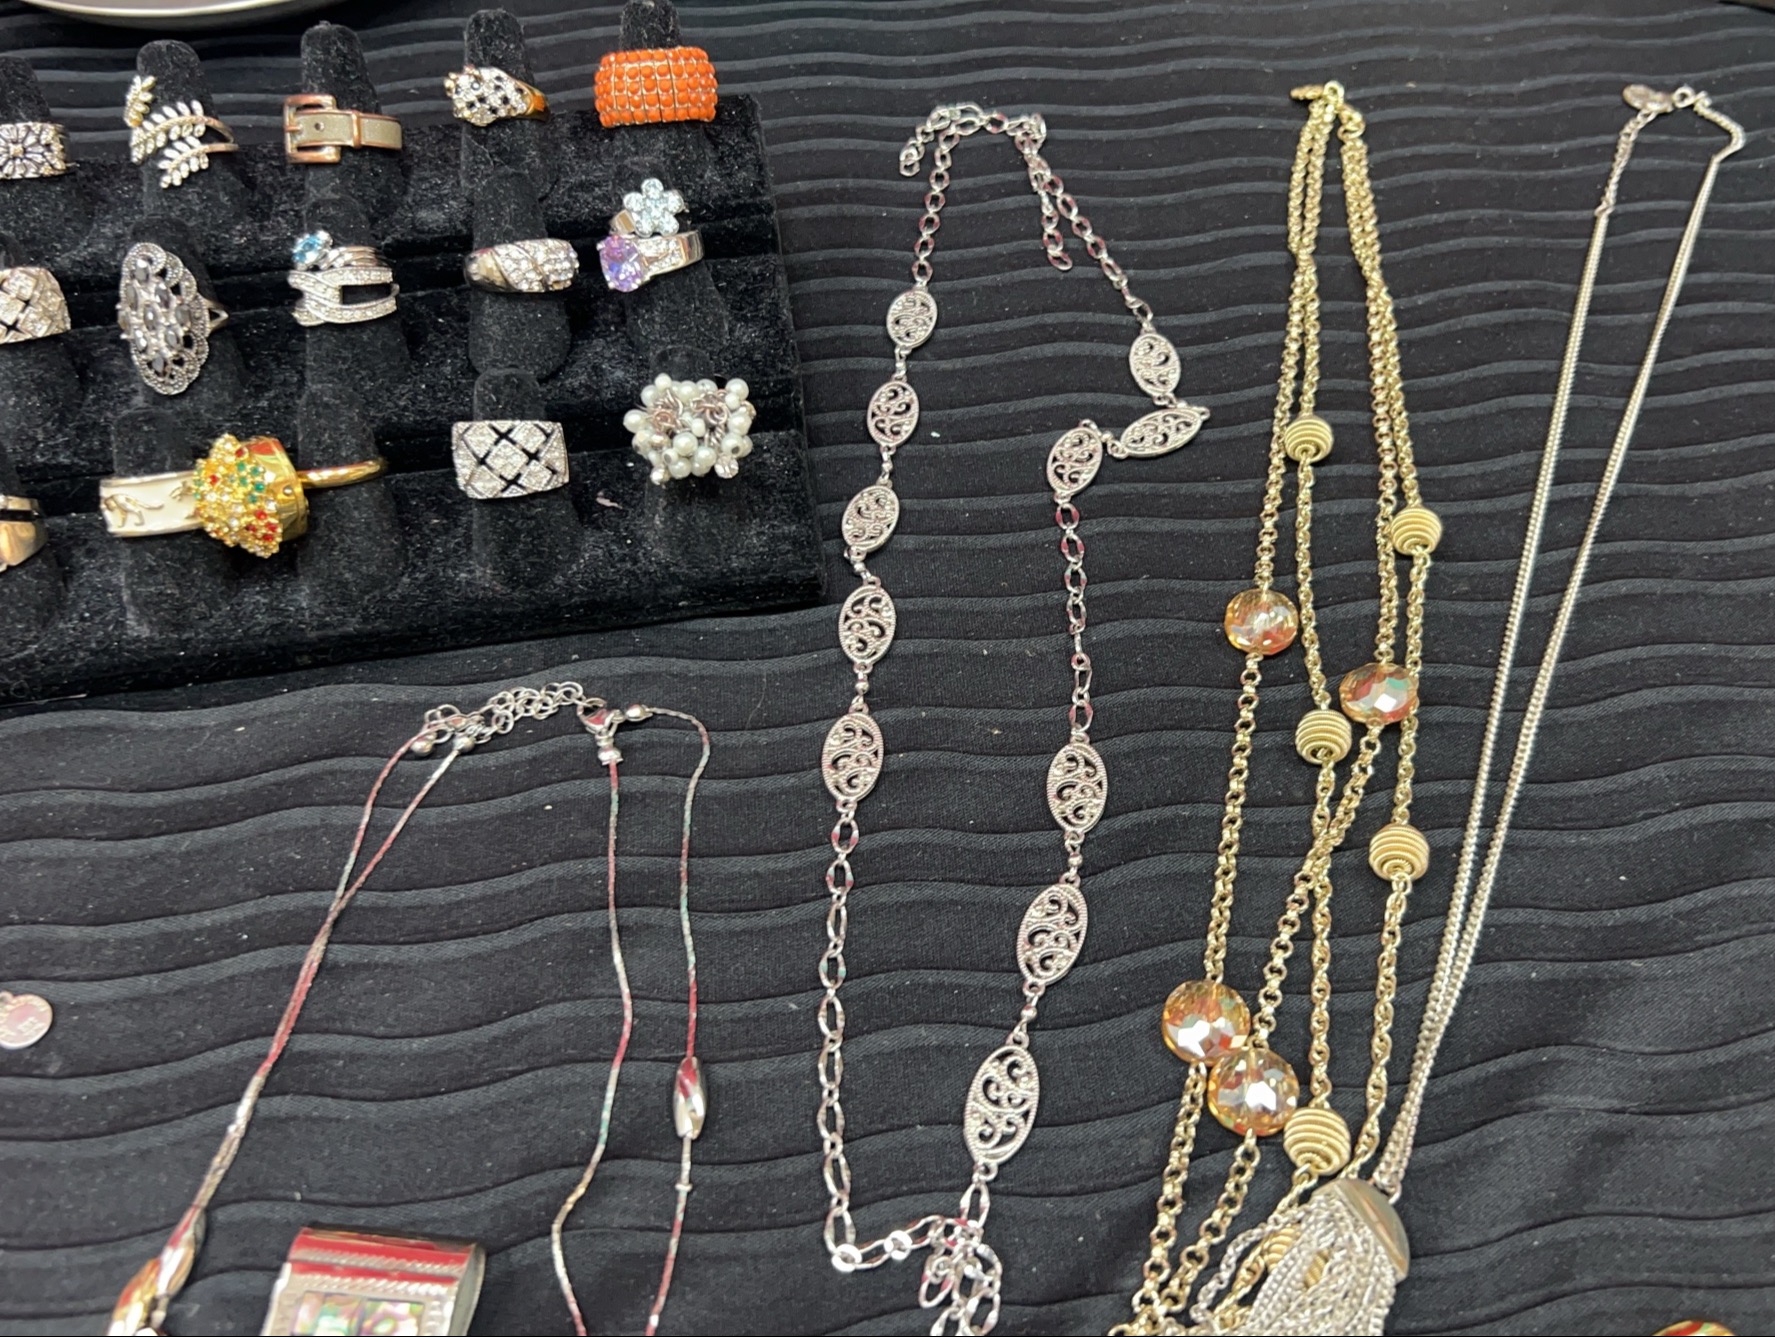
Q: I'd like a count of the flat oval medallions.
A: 11